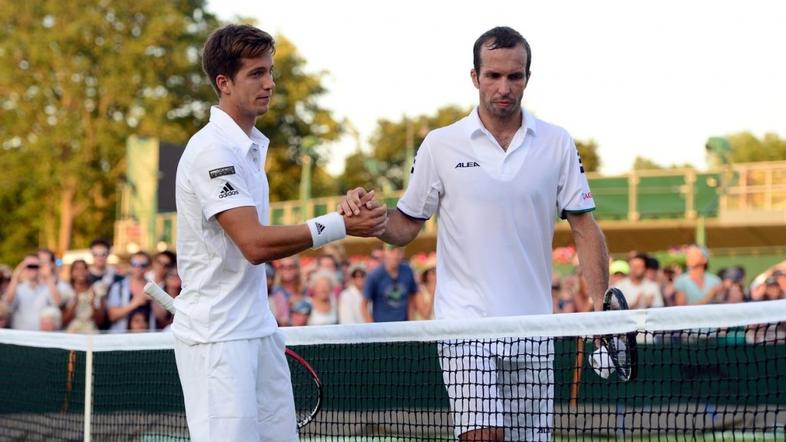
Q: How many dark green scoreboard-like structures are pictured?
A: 1